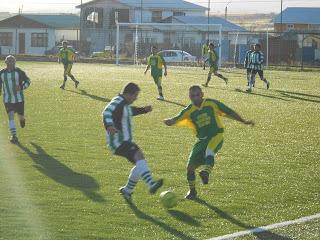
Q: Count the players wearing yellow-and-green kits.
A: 4